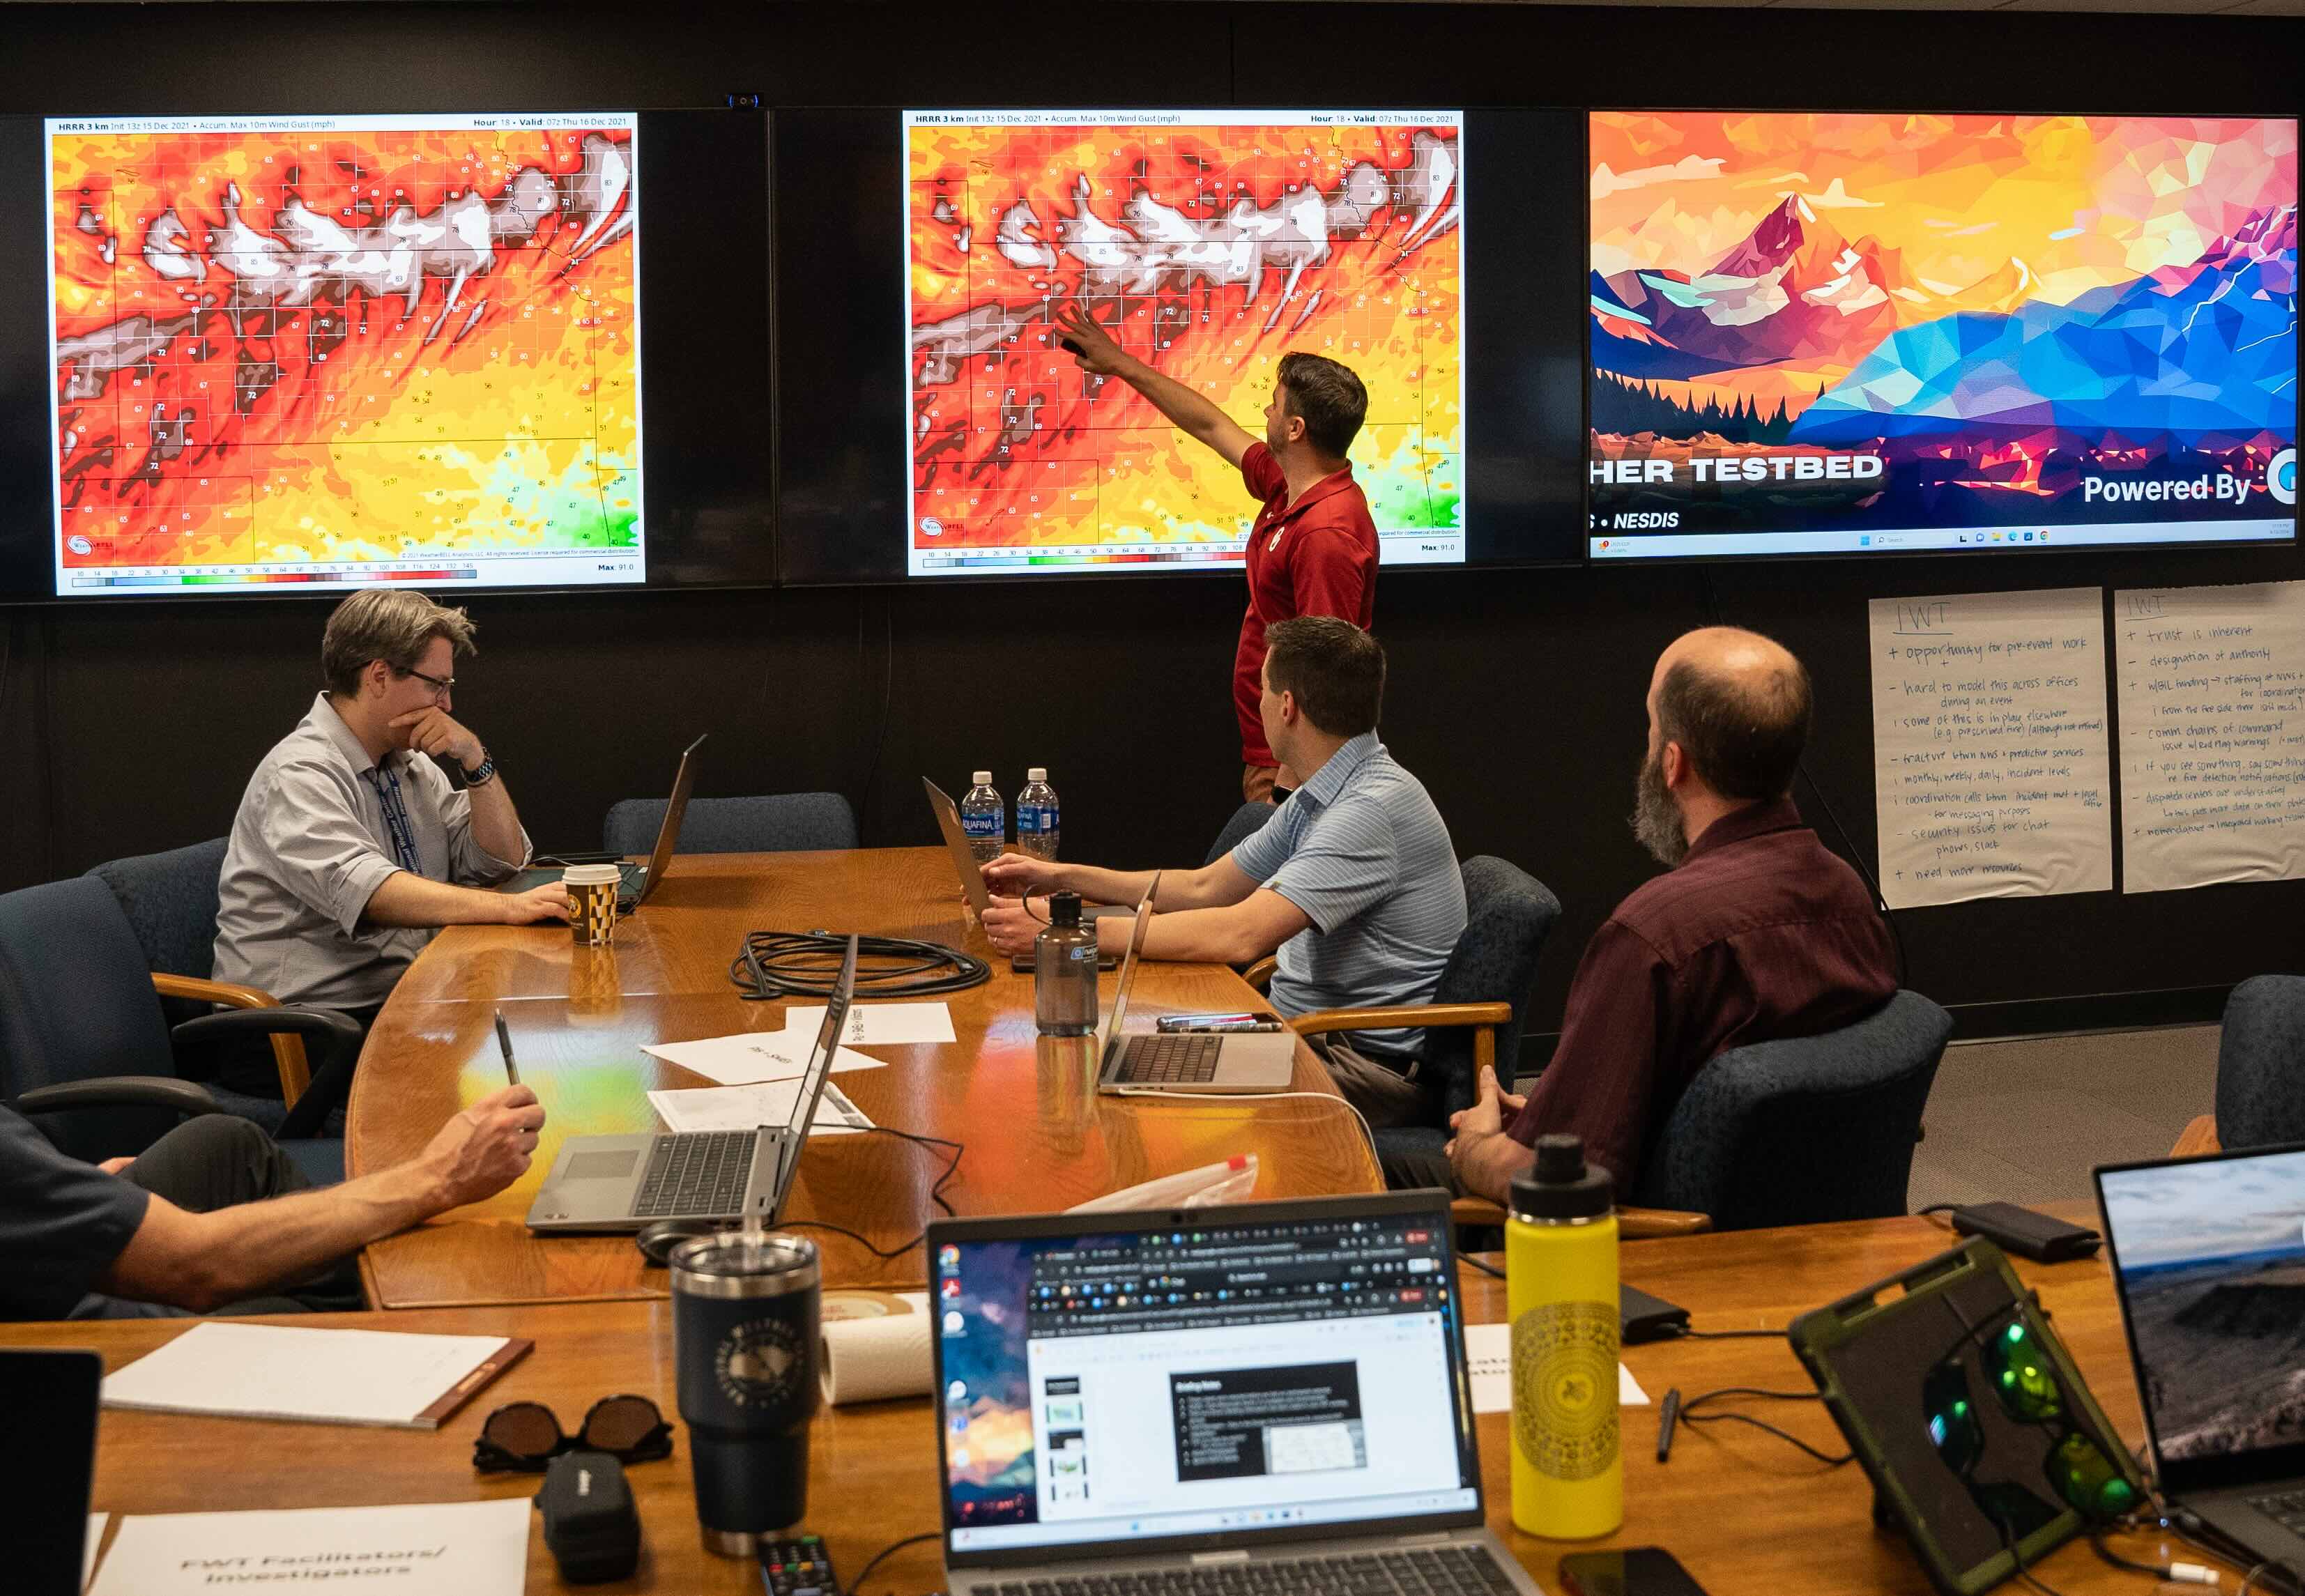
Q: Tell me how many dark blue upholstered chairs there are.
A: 7